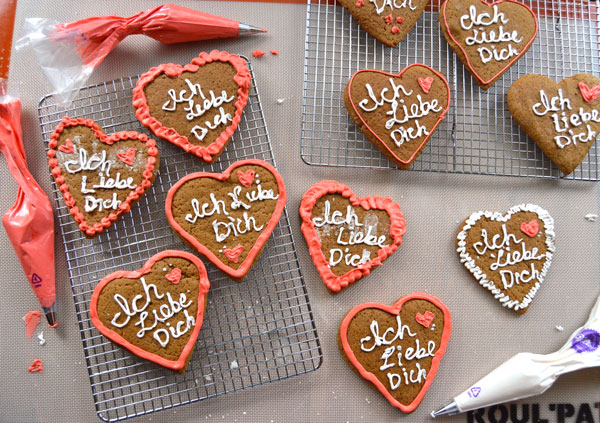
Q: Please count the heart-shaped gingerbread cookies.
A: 11